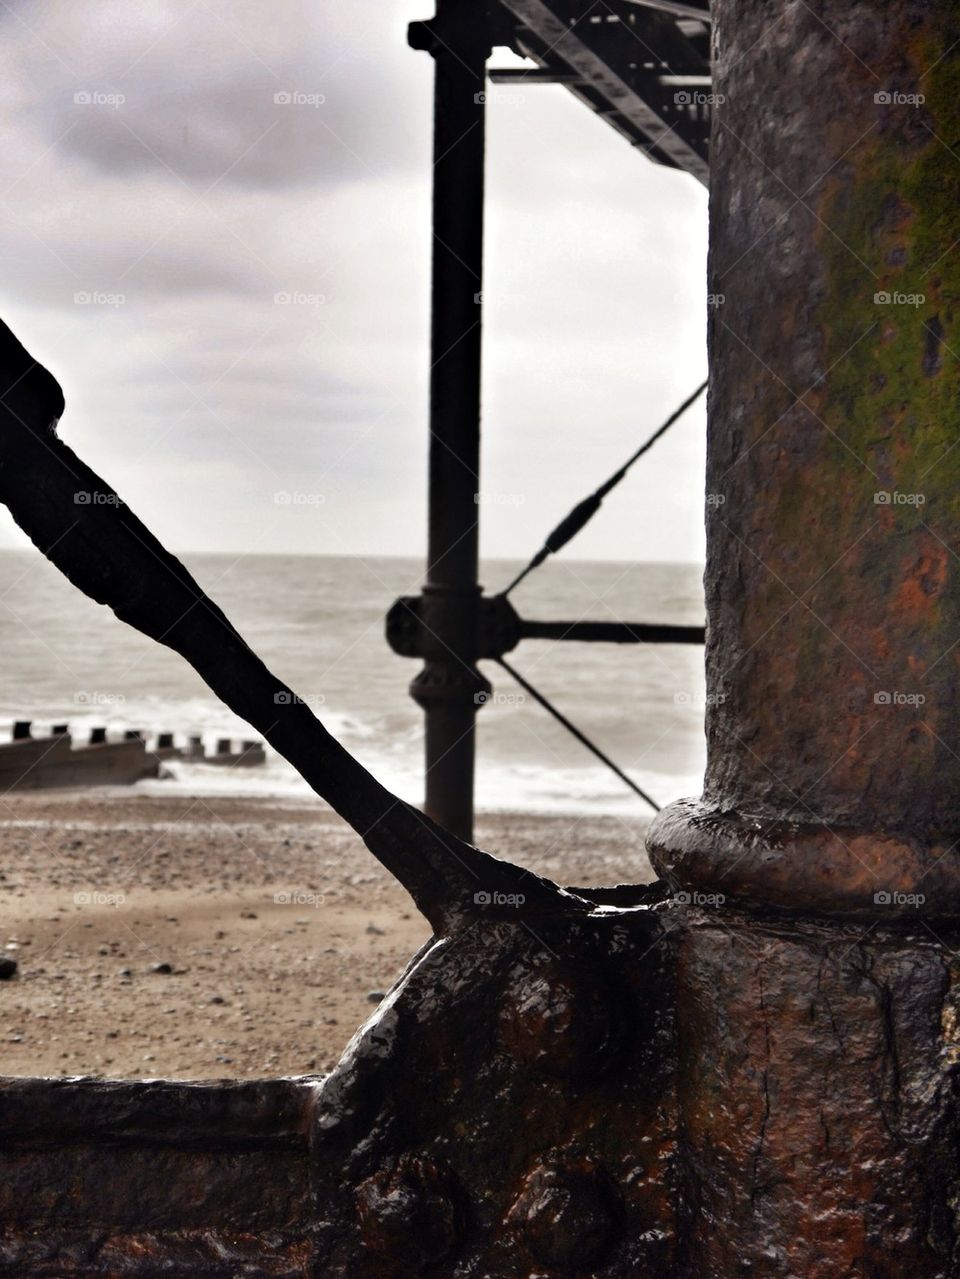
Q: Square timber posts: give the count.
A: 8